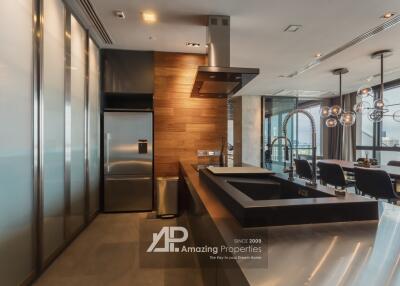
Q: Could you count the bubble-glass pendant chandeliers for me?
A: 2